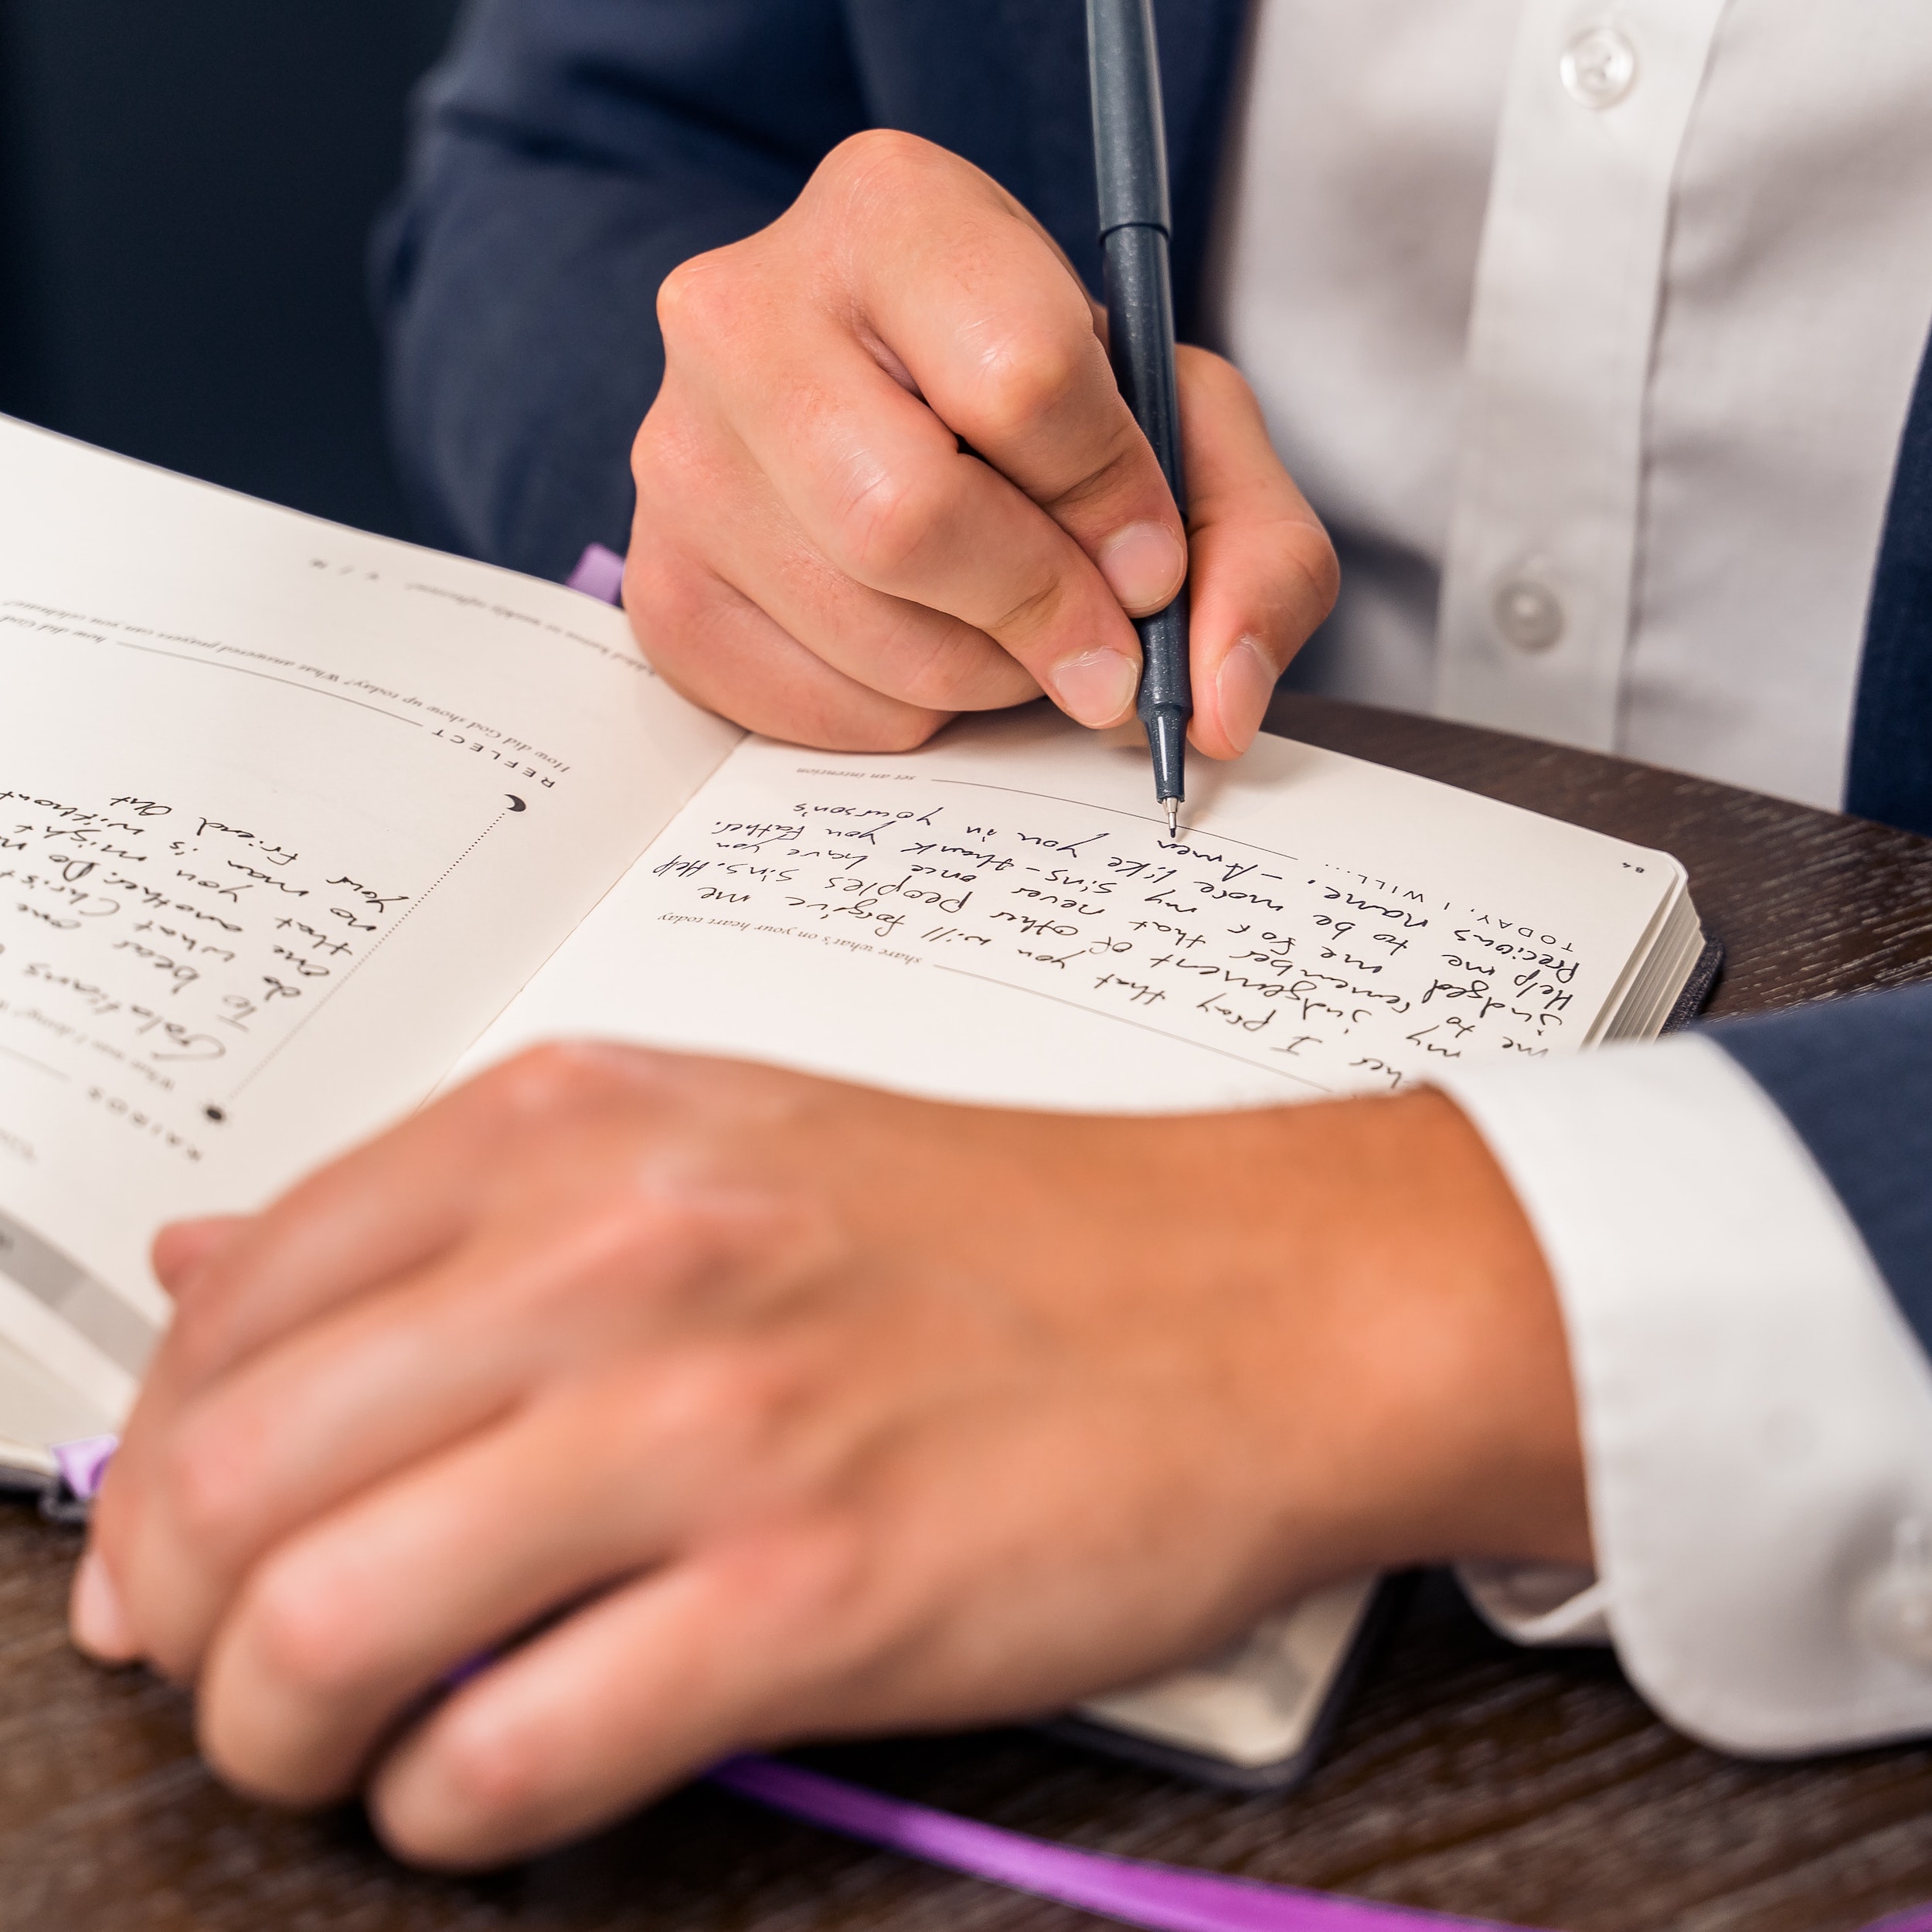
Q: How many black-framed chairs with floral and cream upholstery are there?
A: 0